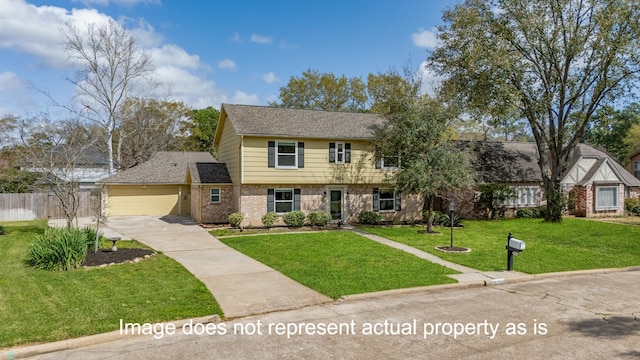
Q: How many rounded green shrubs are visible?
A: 5